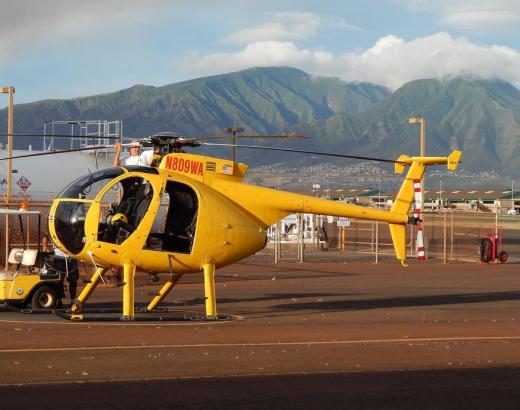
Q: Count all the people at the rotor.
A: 1